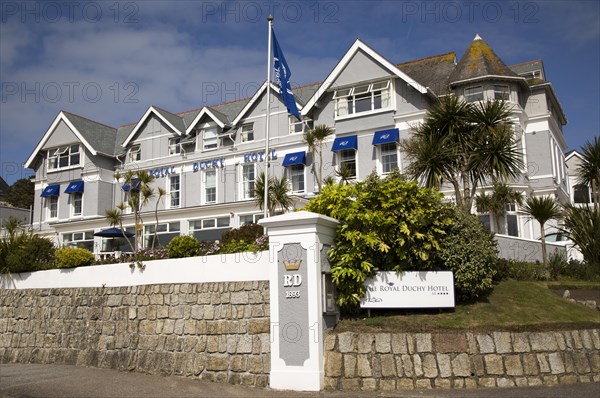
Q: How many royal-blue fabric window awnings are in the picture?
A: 6